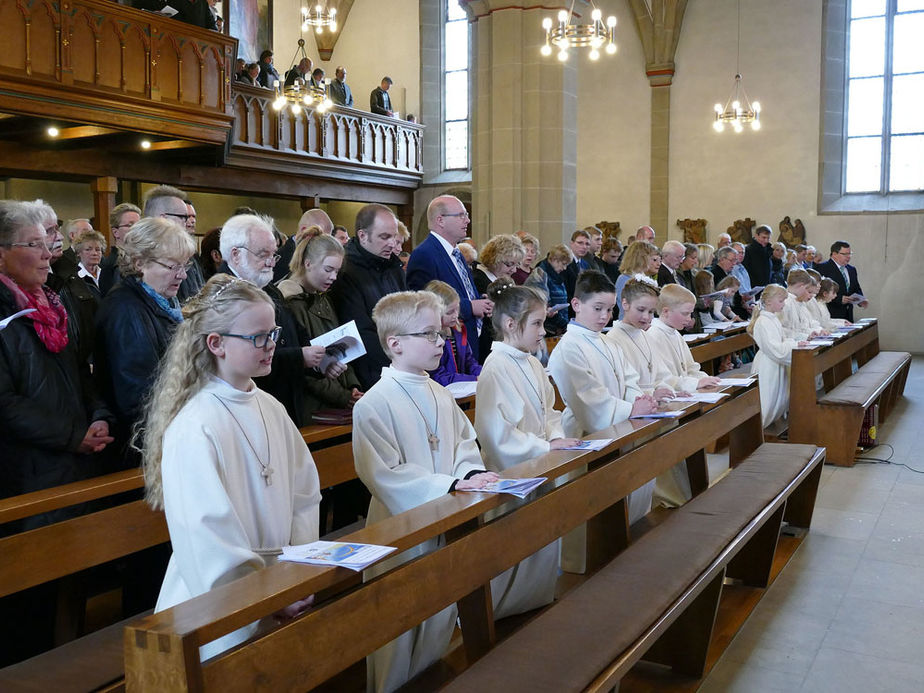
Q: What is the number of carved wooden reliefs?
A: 4